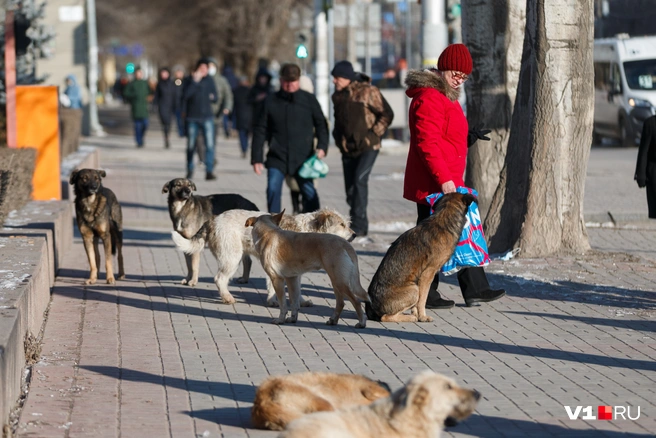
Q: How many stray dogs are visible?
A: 7